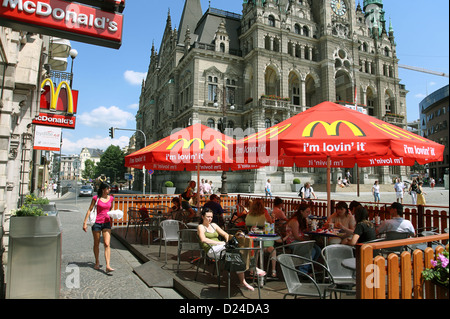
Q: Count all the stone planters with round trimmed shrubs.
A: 2